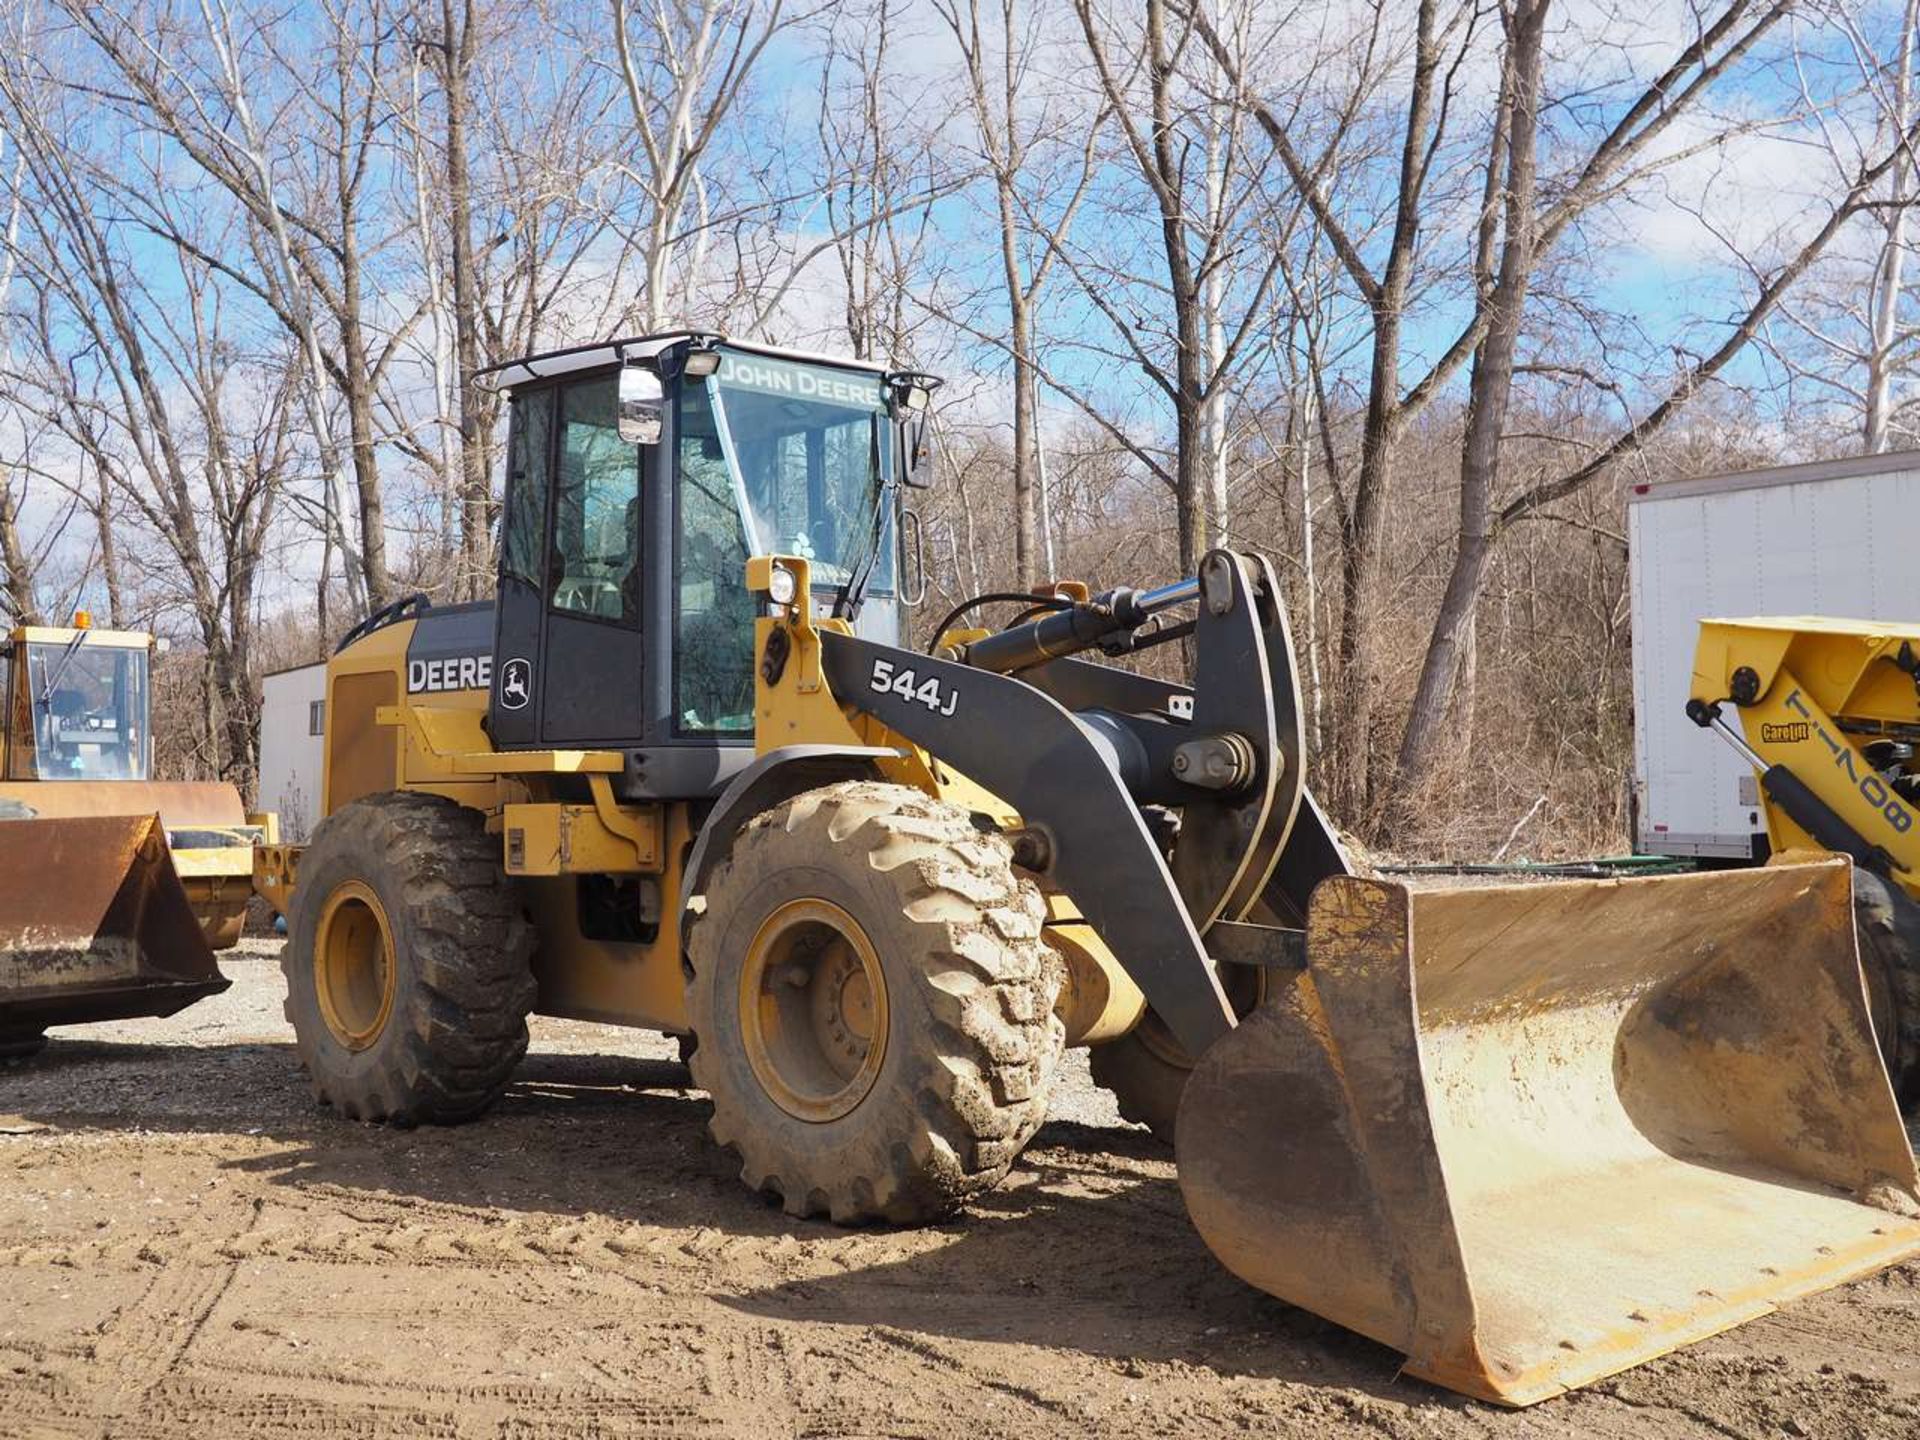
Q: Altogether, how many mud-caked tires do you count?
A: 2